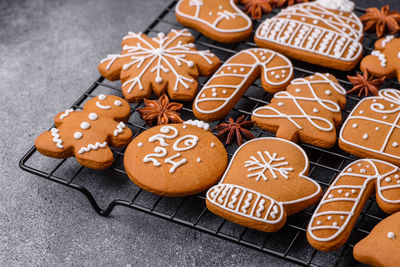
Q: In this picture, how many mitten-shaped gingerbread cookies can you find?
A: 1